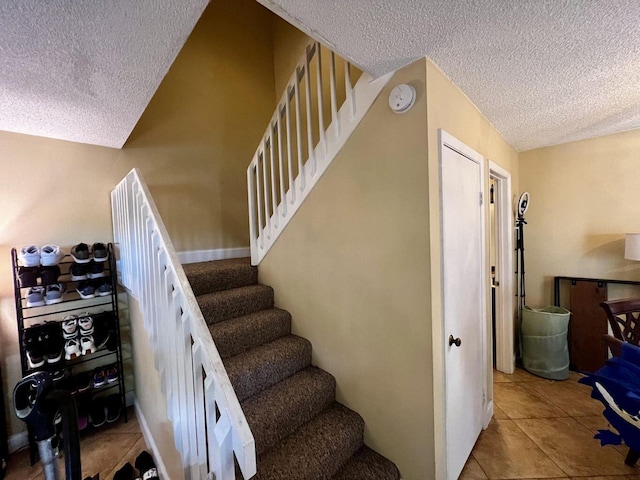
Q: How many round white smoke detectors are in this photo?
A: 1